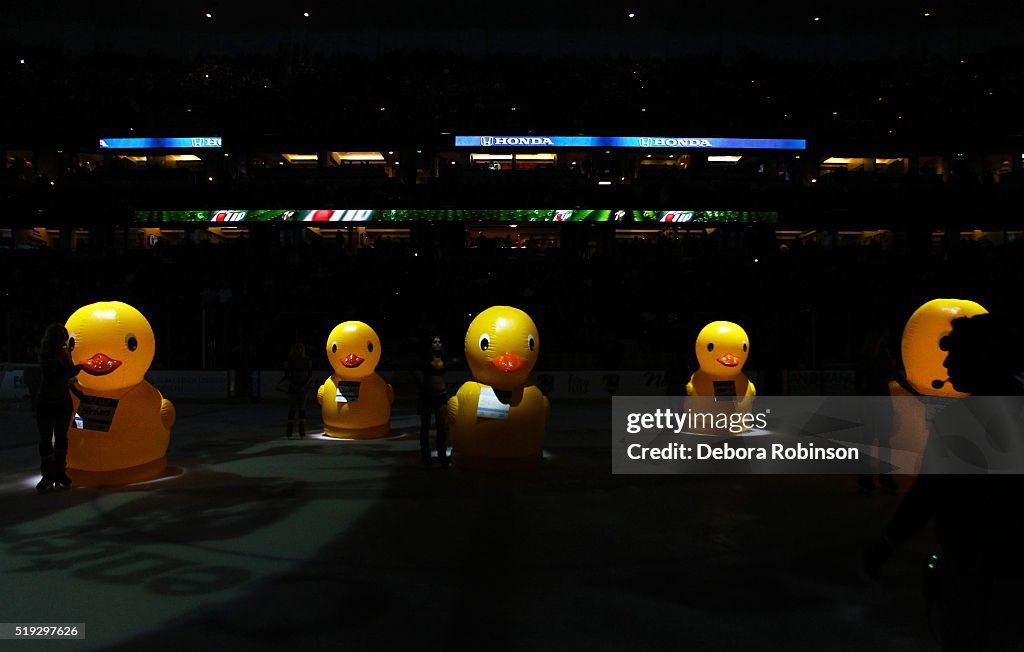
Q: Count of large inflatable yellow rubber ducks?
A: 5